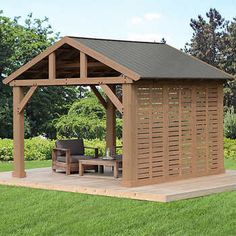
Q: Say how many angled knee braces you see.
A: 3